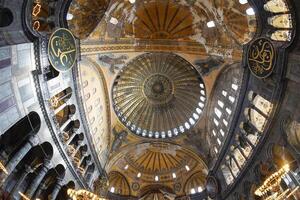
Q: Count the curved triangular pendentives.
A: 4